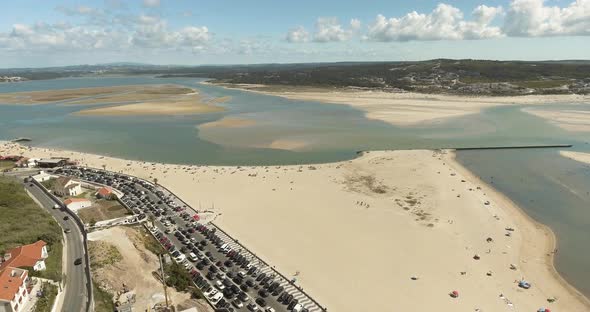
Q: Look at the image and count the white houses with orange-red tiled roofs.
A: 4